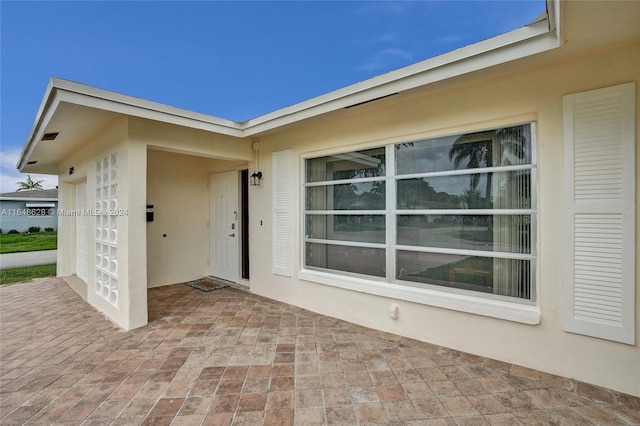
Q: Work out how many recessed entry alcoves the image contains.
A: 1